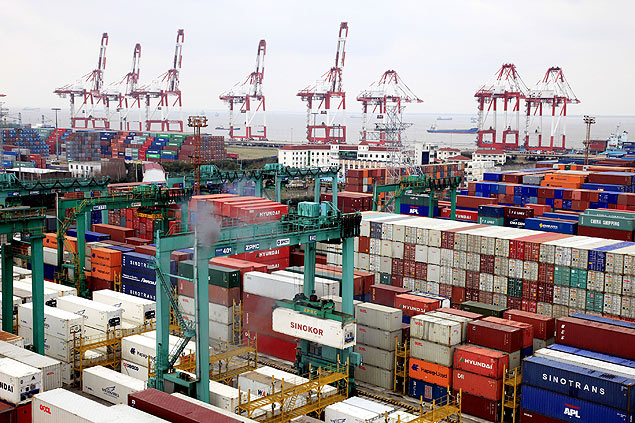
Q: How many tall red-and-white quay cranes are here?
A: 8